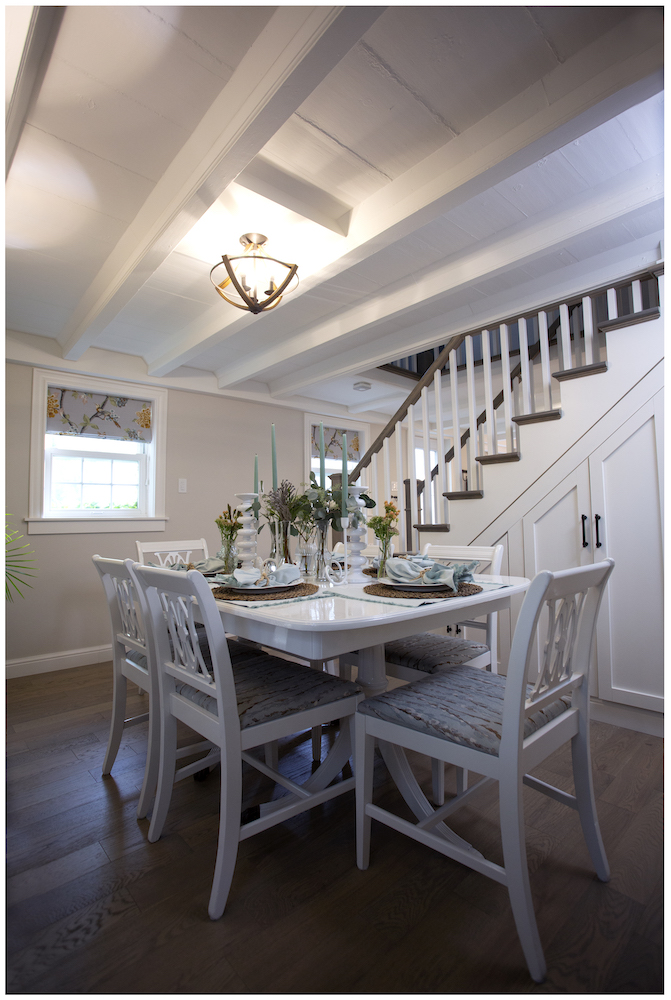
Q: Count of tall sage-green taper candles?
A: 4